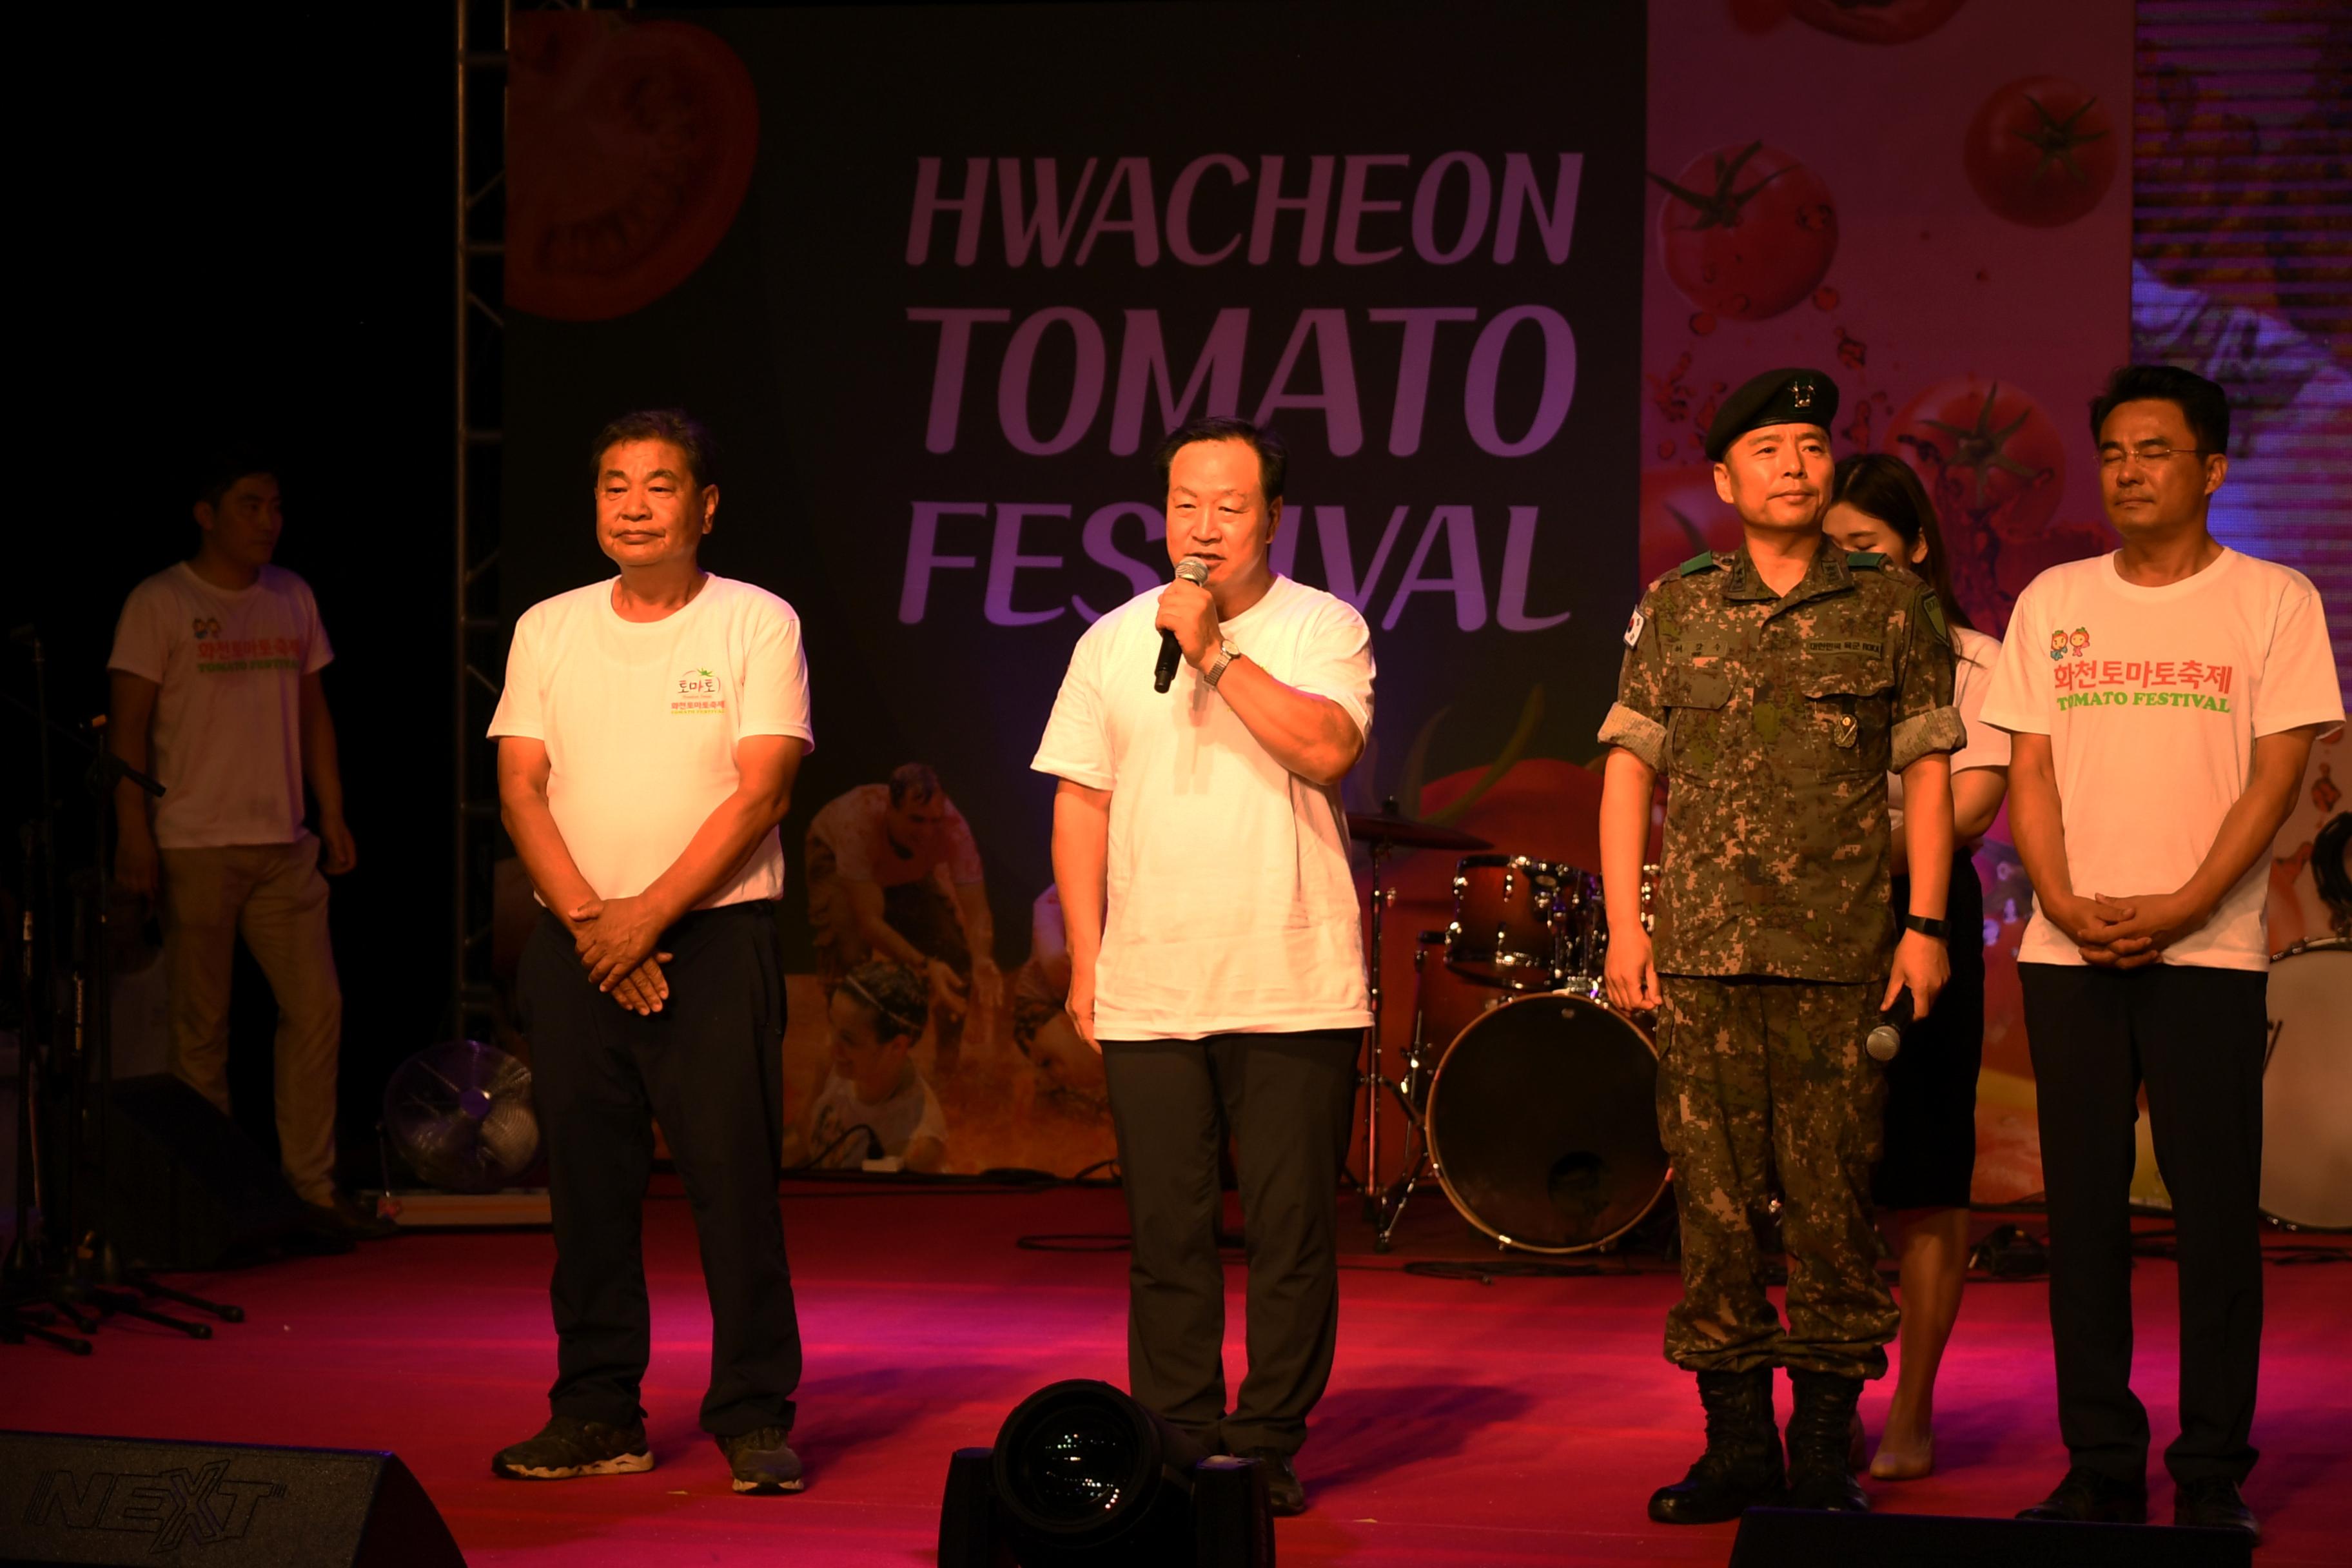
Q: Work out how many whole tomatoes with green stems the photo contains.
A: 3